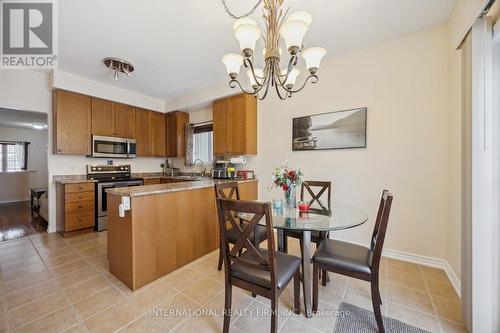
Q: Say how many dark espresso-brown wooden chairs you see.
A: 4